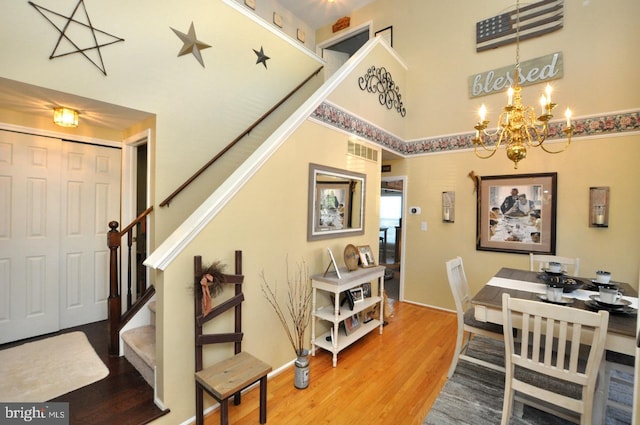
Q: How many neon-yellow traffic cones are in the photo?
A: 0